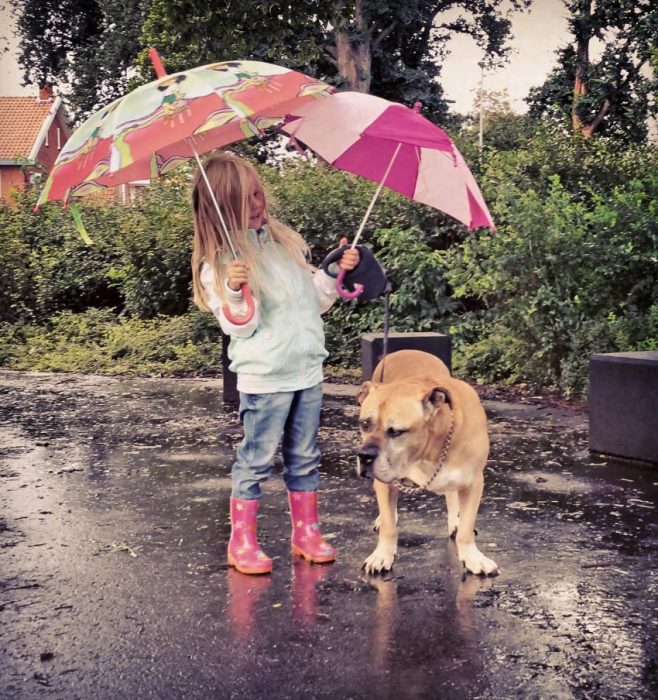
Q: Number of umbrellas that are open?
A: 2